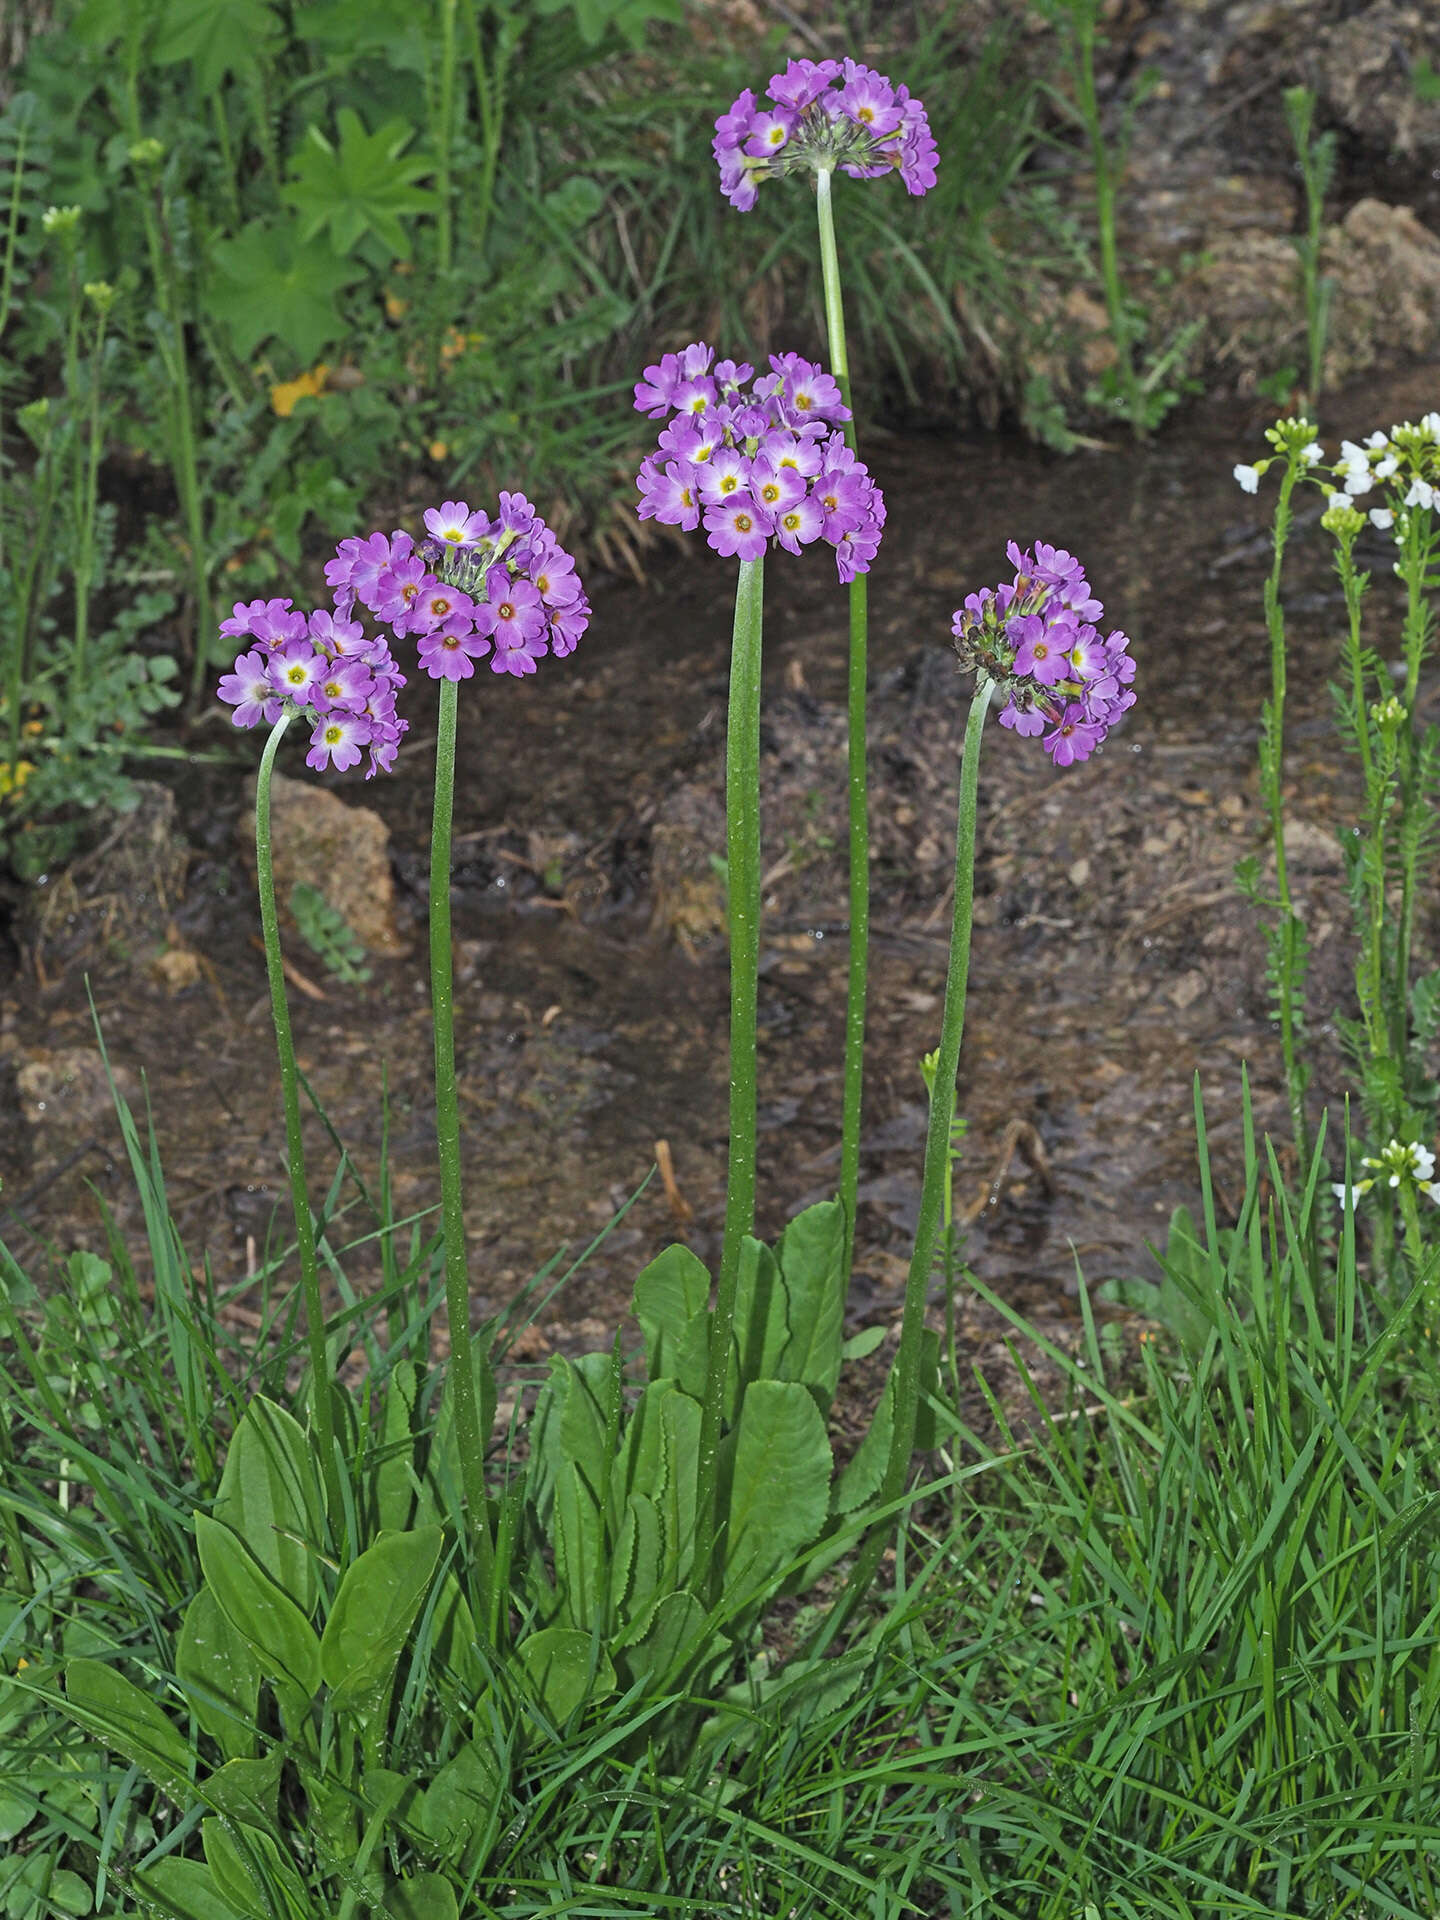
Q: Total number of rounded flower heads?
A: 5